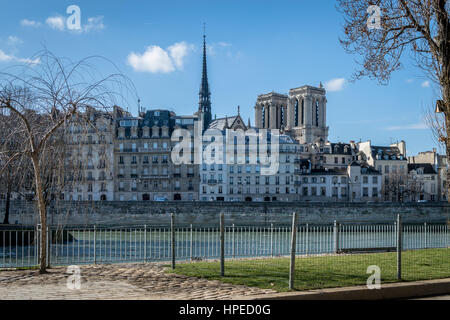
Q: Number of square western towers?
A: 2